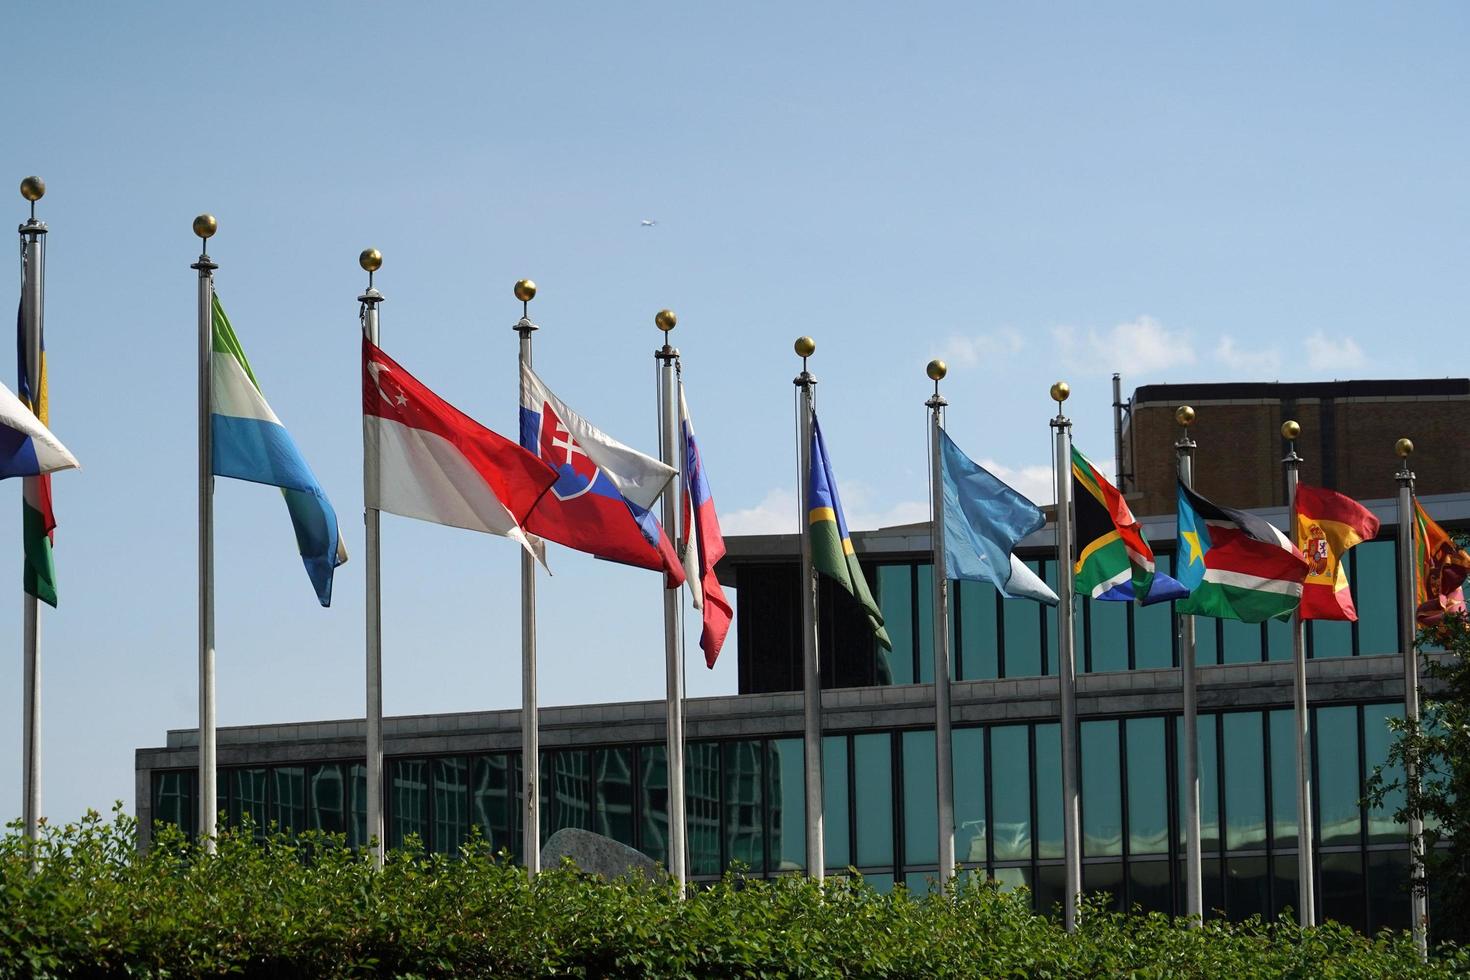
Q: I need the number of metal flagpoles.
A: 11